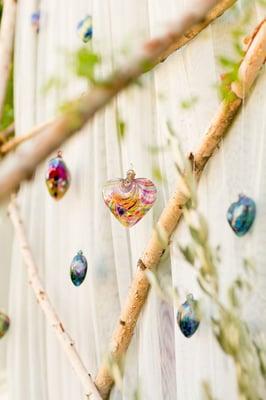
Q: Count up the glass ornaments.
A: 8